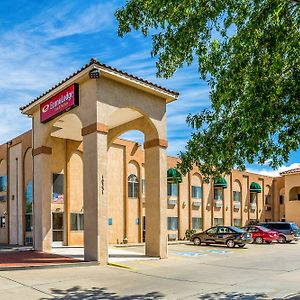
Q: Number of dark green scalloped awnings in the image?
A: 3